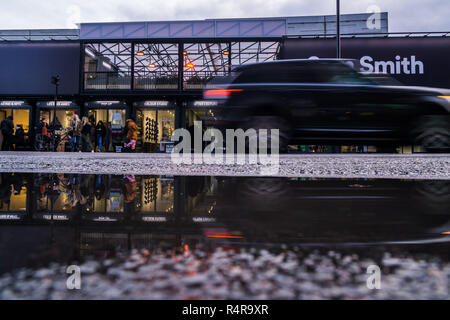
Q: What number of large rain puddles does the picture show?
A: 1